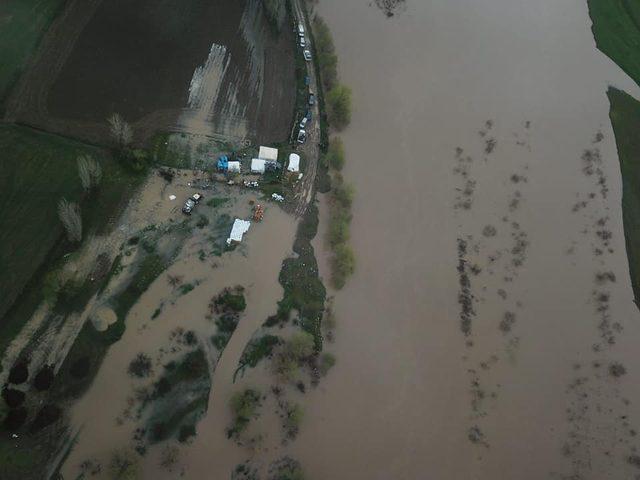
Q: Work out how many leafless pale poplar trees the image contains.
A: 3